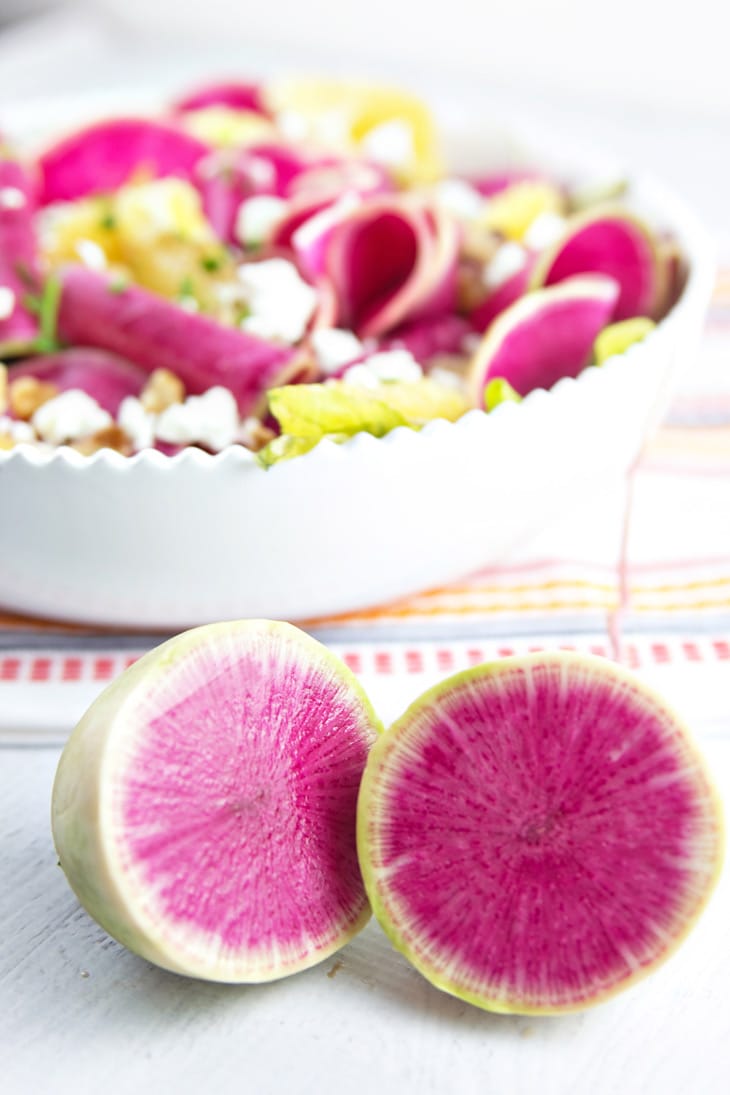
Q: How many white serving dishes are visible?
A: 1